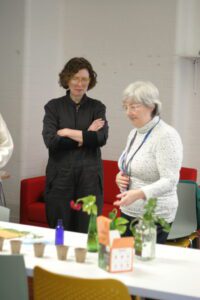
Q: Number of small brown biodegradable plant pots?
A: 5